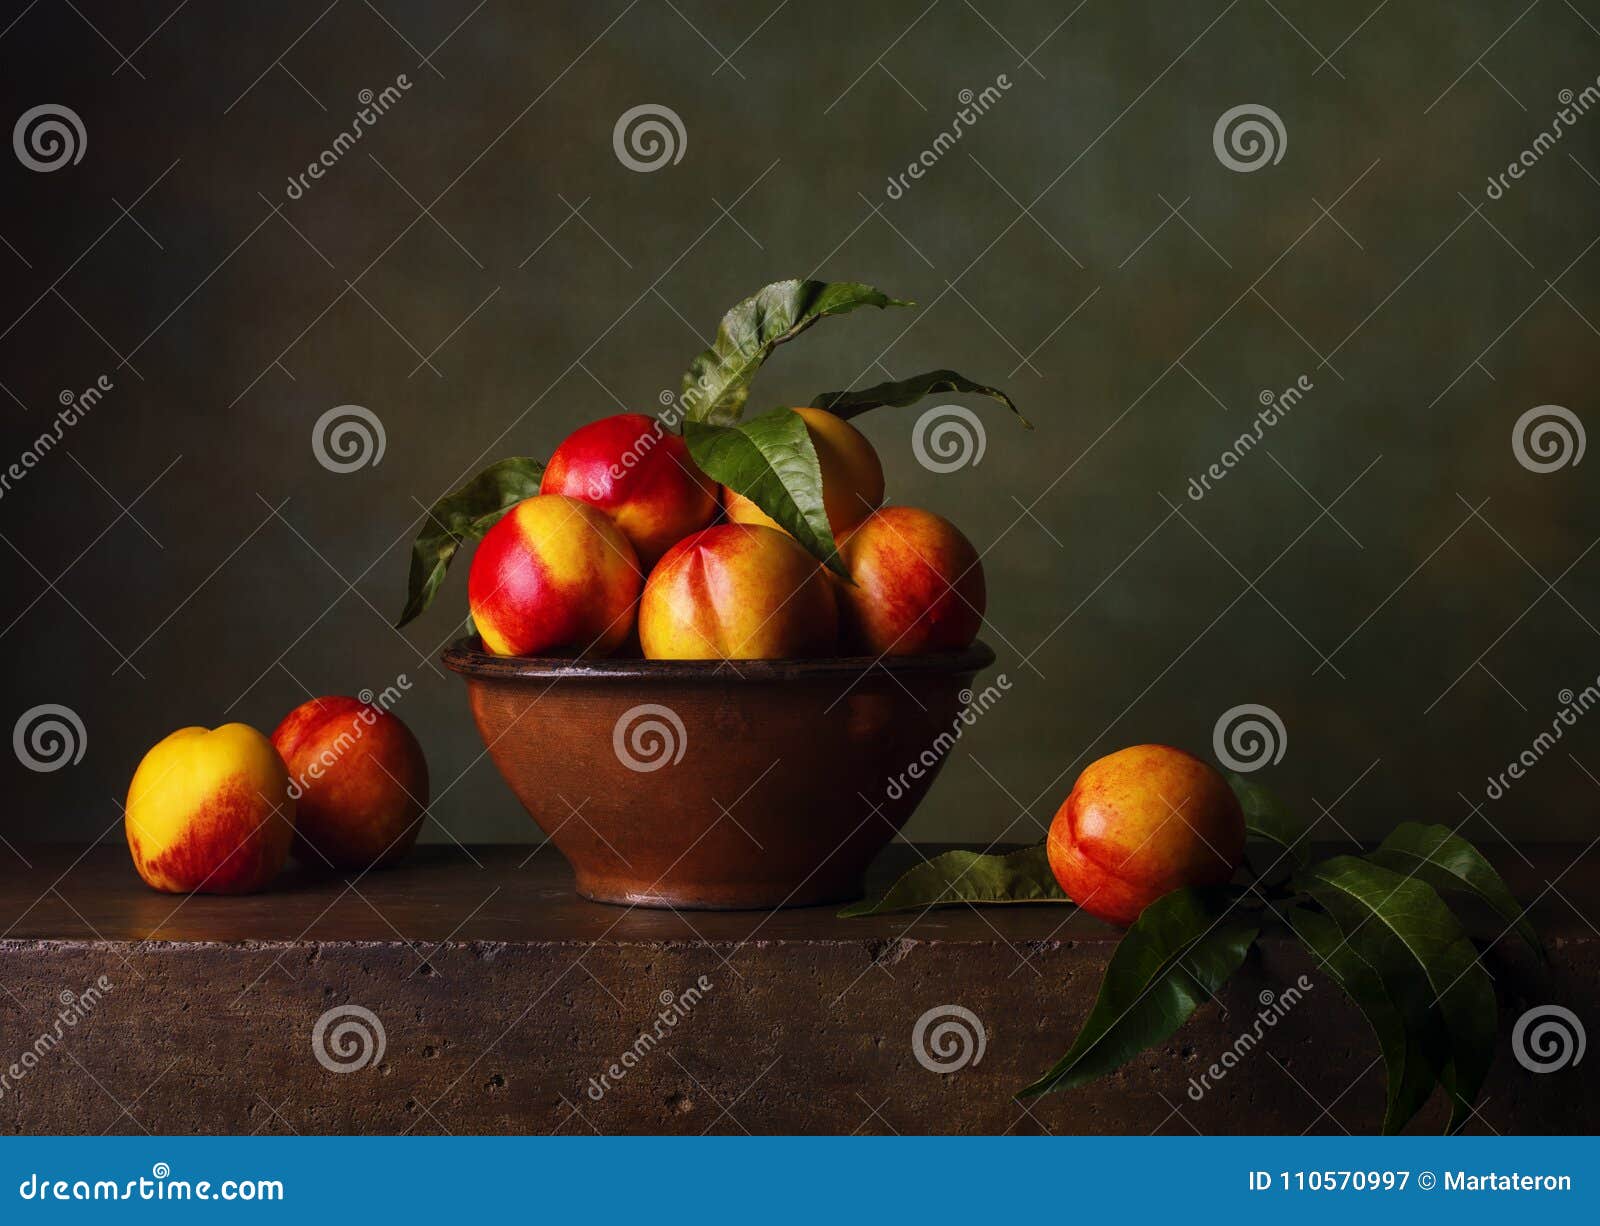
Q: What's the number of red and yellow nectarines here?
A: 8